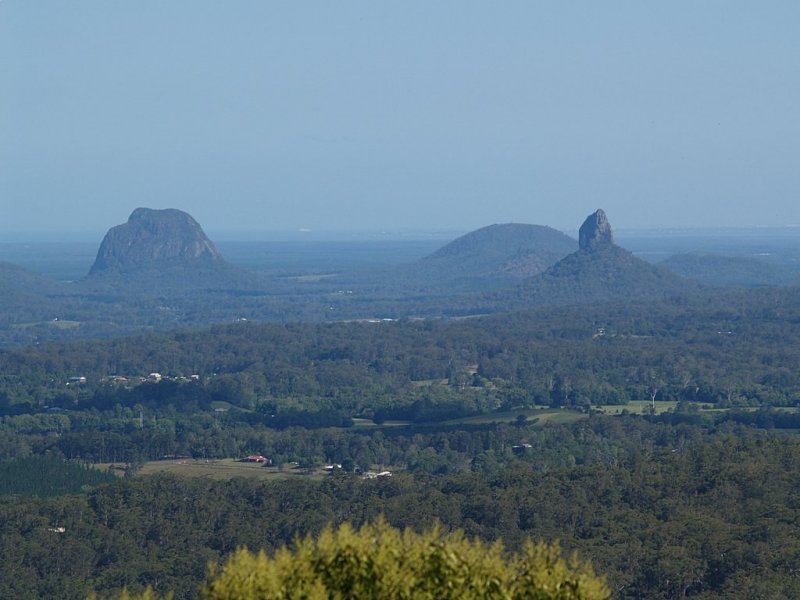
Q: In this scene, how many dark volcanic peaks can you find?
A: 3